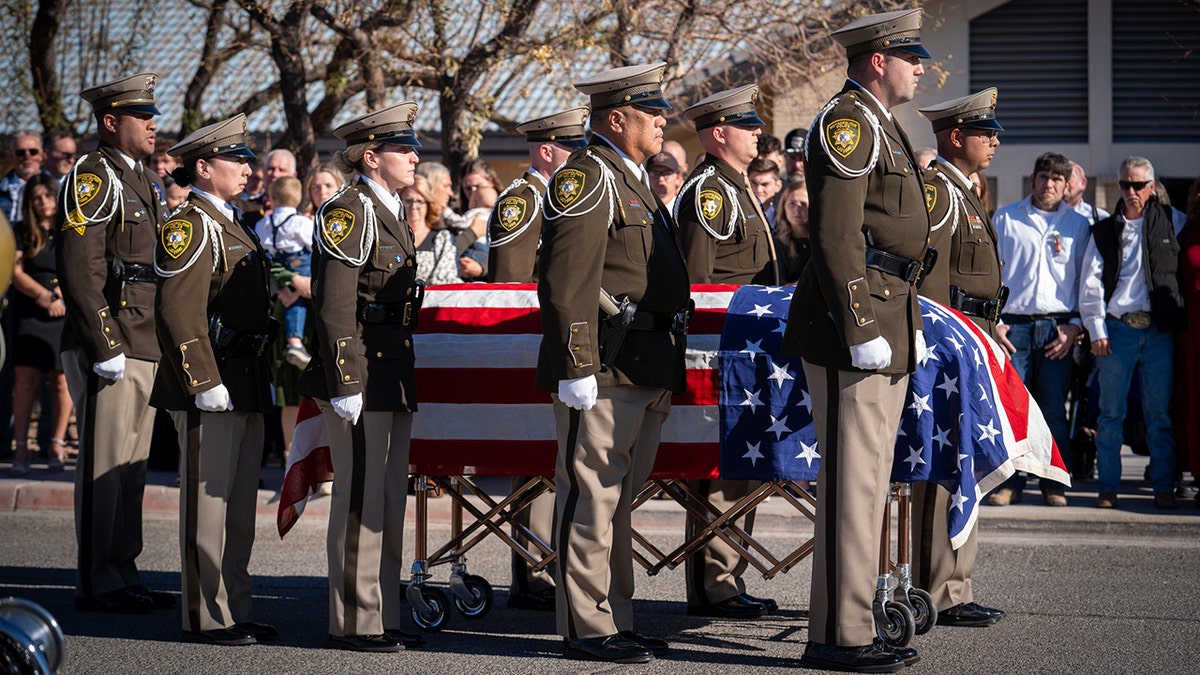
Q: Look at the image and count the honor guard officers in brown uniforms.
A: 8